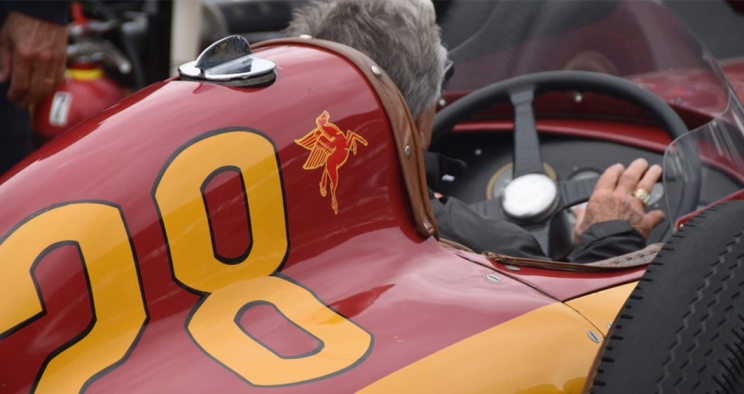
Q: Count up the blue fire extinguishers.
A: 0